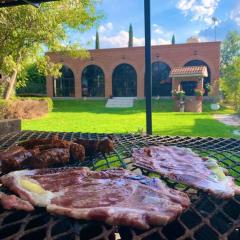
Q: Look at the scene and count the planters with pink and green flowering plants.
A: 2